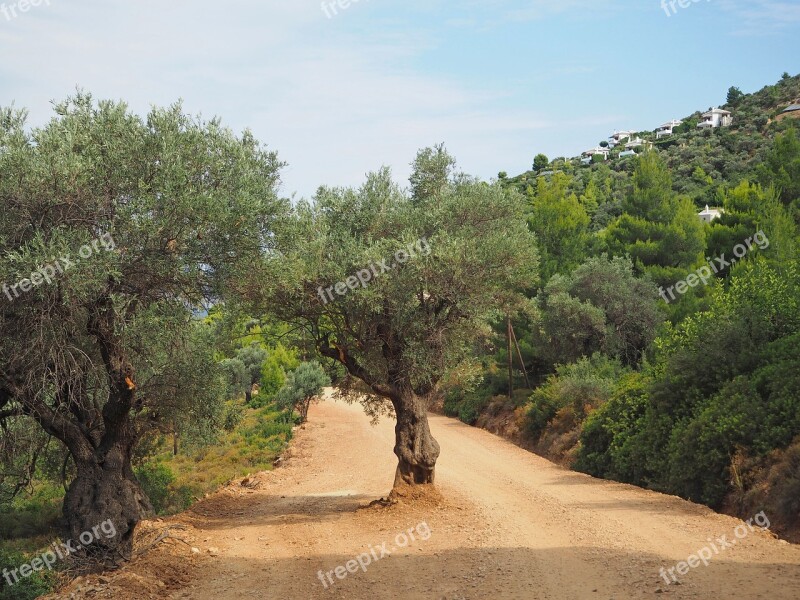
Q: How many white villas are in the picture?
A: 6